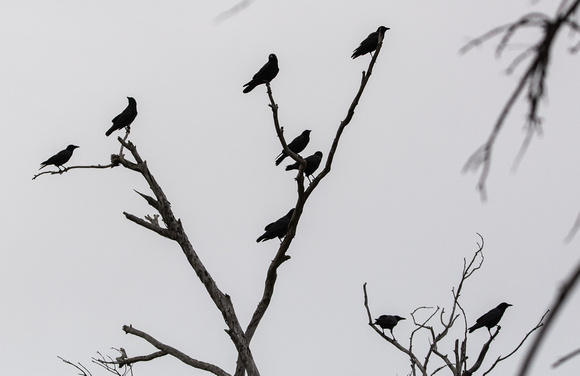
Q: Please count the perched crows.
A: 9